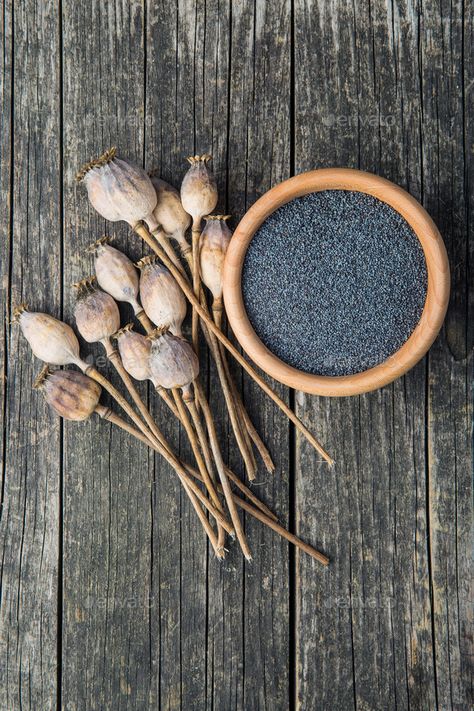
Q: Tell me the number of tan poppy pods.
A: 11